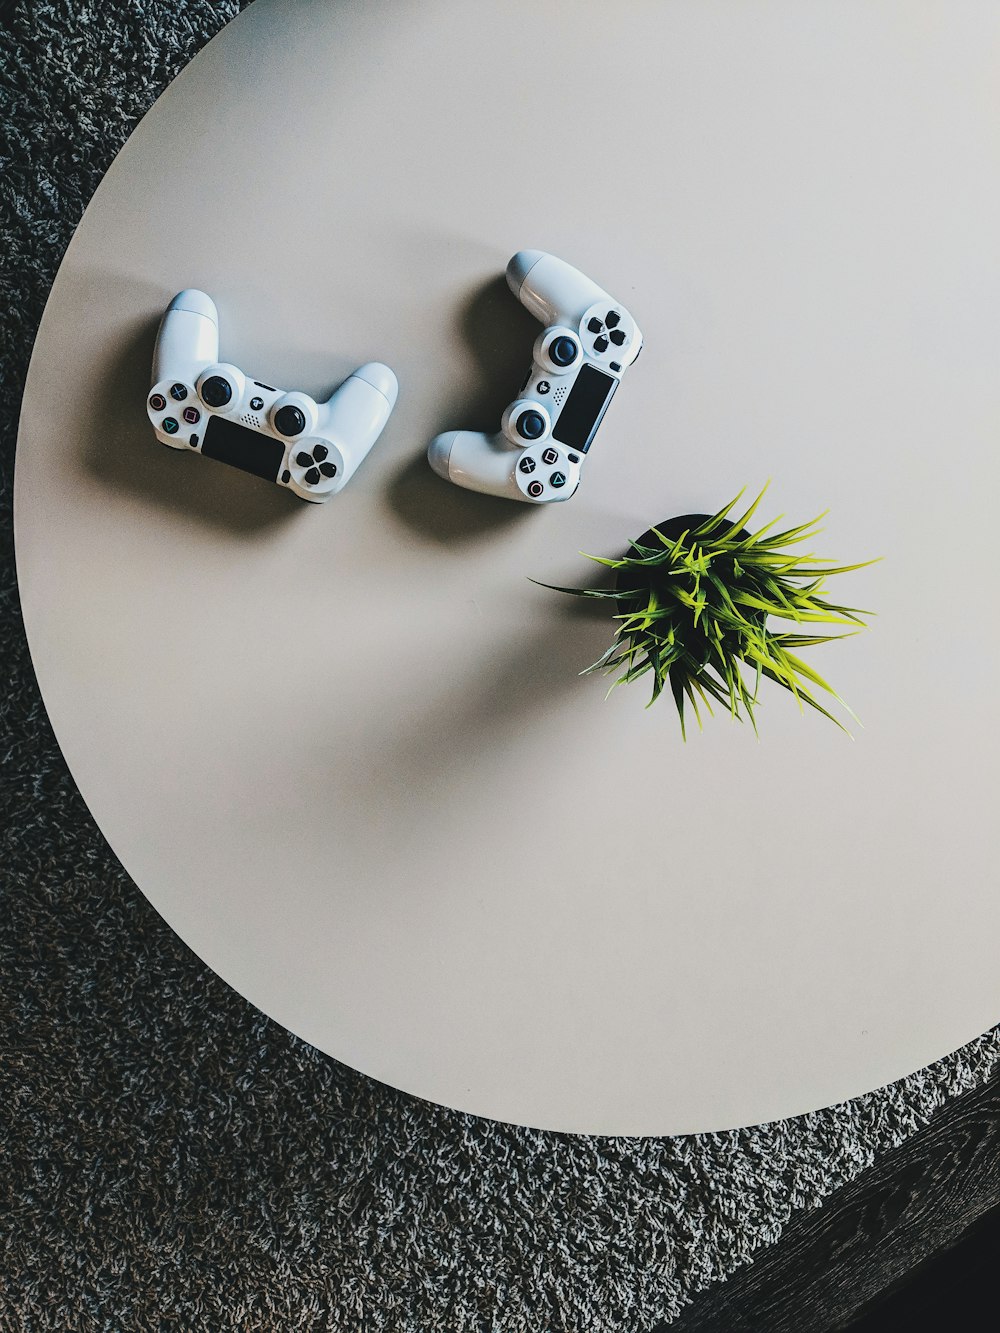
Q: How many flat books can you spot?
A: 0